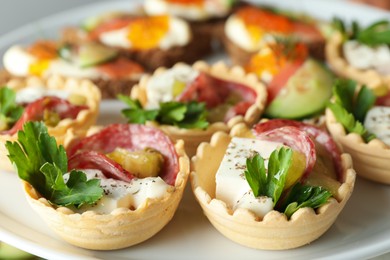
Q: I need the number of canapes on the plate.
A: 11